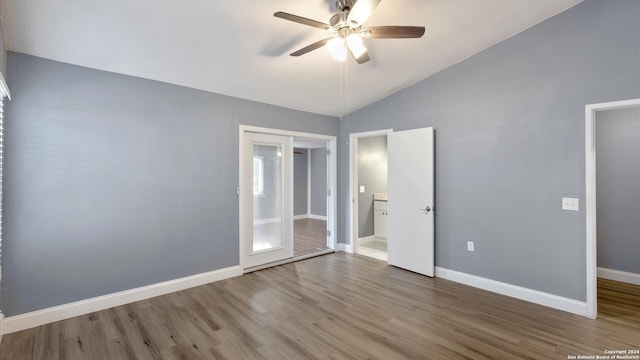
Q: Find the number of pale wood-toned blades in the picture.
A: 5